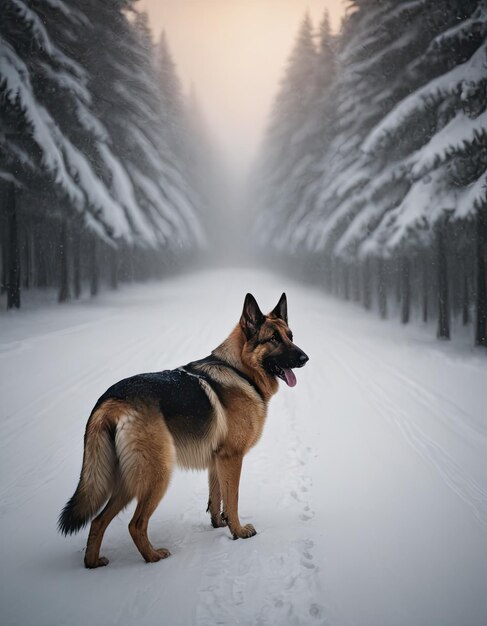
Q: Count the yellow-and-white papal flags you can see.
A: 0